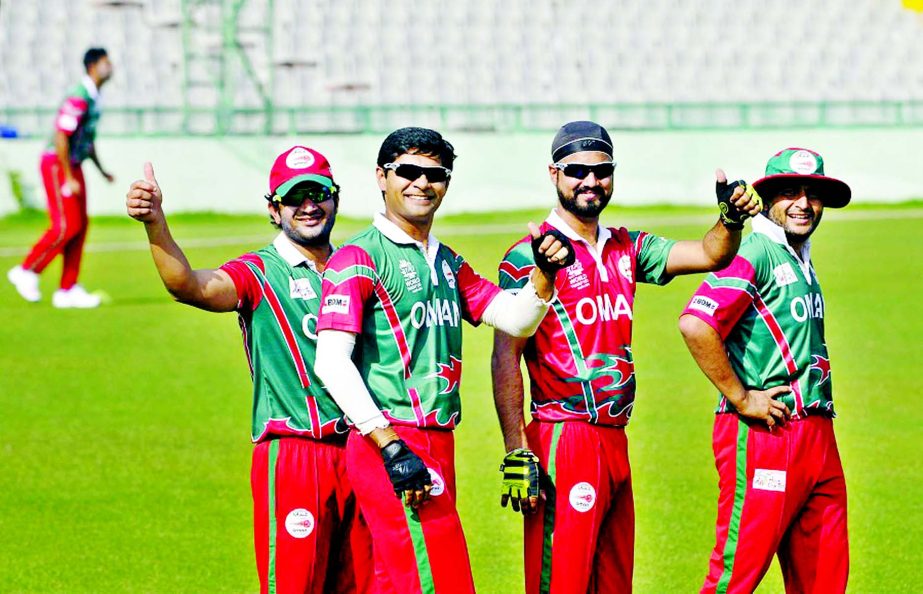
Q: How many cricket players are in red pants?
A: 5